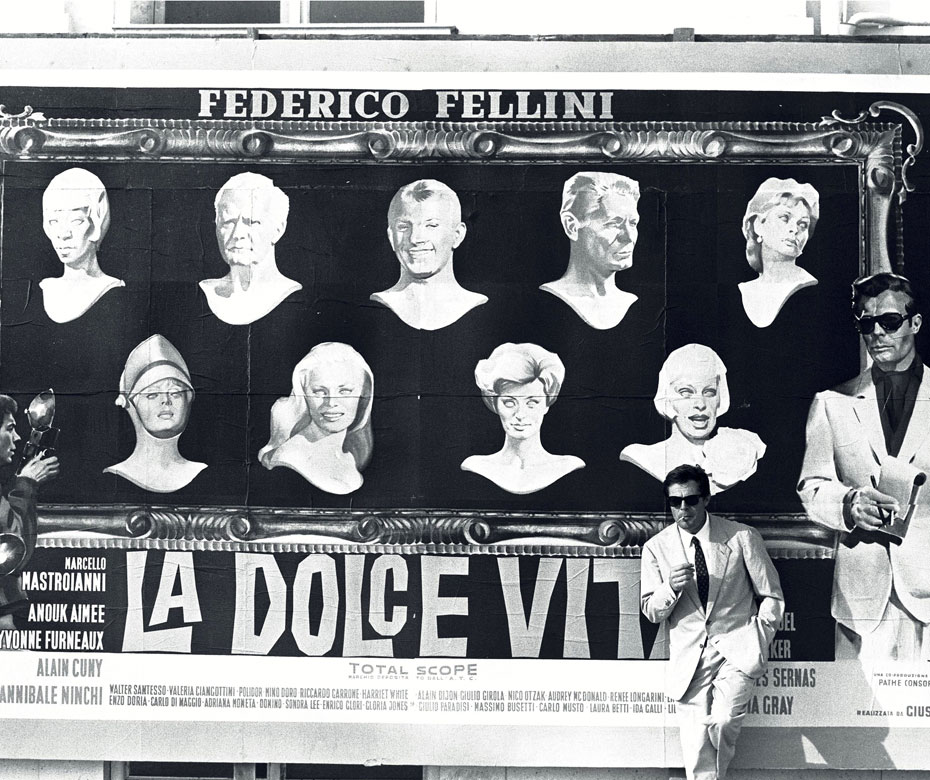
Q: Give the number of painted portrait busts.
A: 9